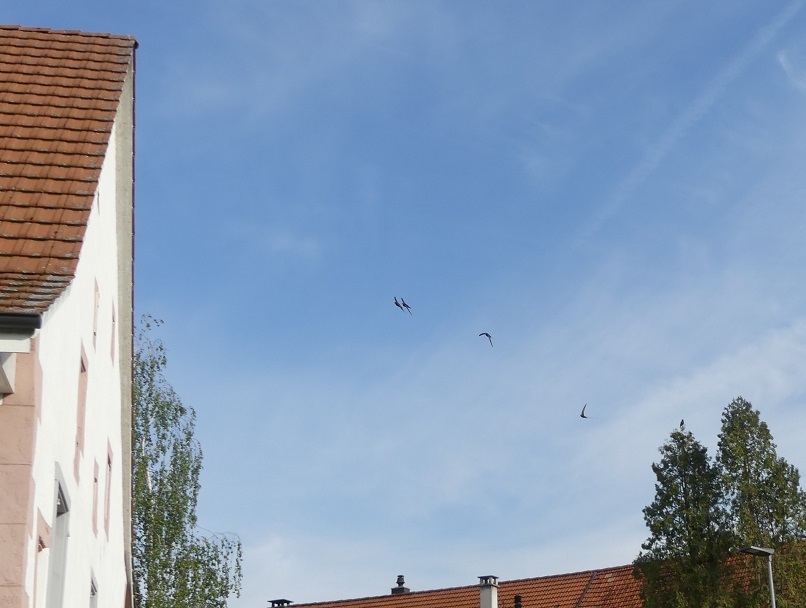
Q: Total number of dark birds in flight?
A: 4